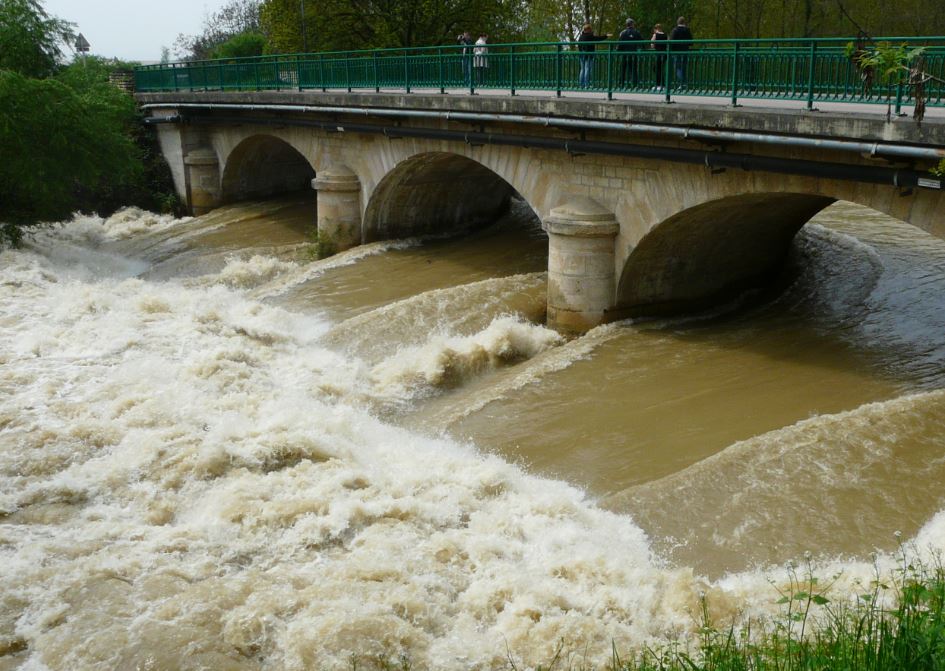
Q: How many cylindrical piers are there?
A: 3